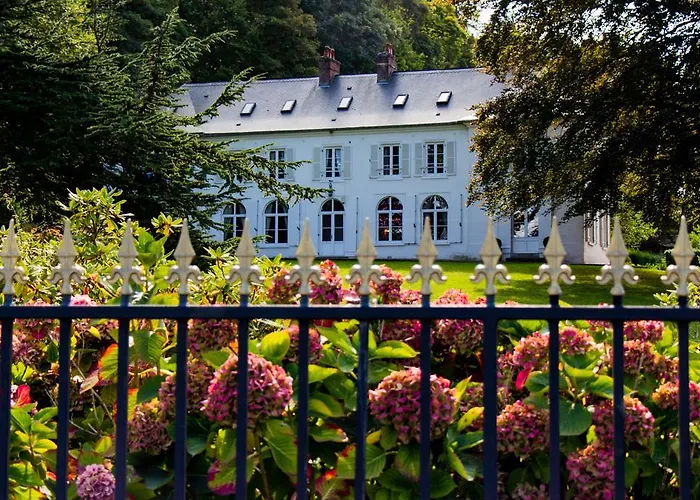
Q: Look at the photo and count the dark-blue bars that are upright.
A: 12